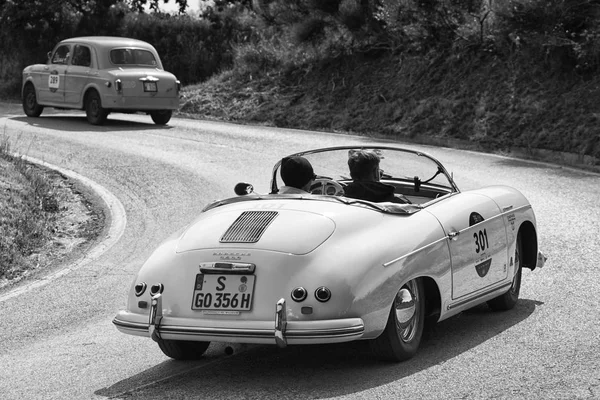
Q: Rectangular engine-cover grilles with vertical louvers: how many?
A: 1